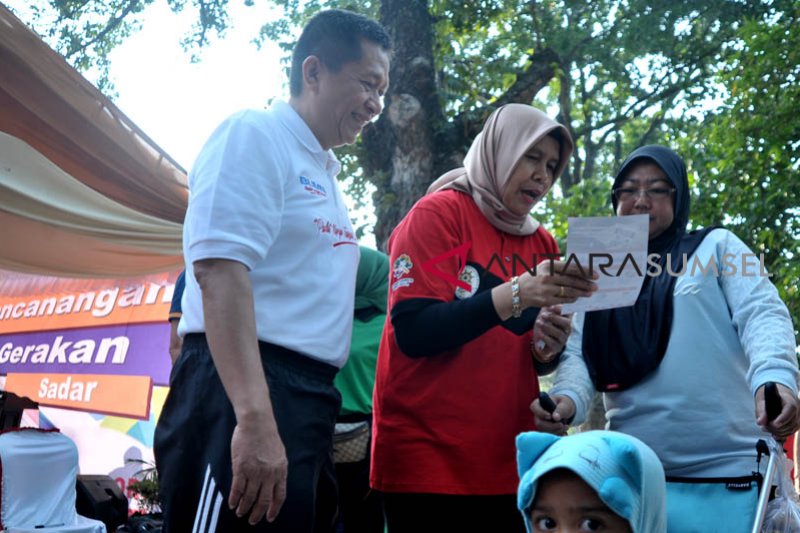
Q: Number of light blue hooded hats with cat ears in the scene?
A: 1